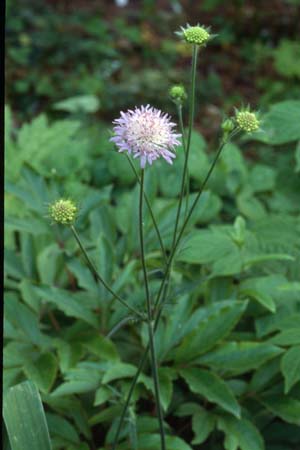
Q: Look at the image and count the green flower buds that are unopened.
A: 5